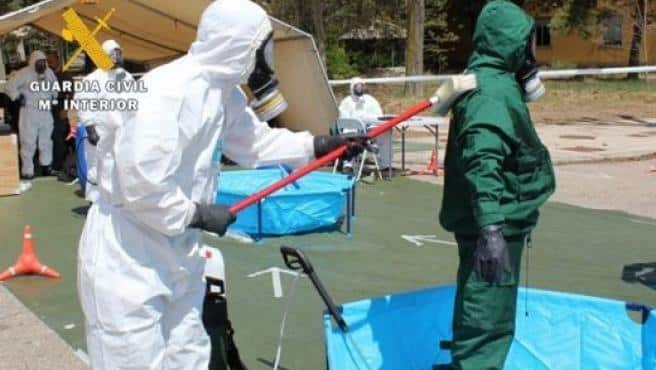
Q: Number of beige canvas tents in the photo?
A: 1